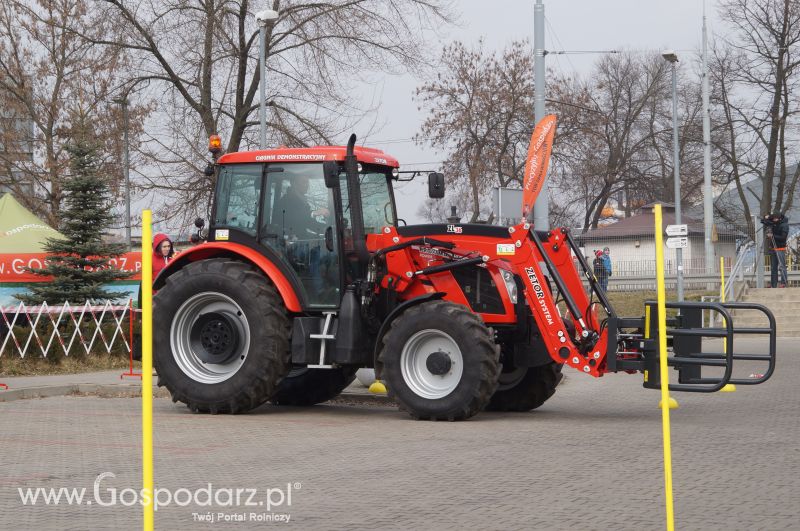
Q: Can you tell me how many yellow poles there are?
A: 3